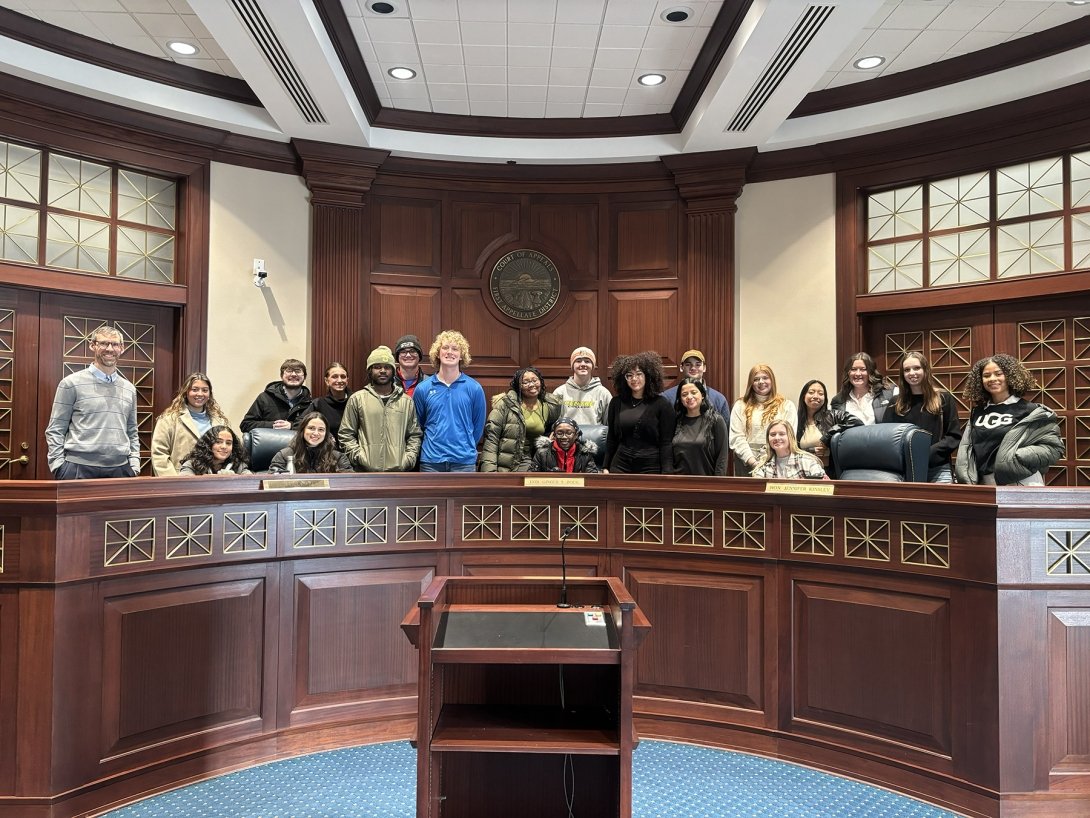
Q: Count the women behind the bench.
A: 14